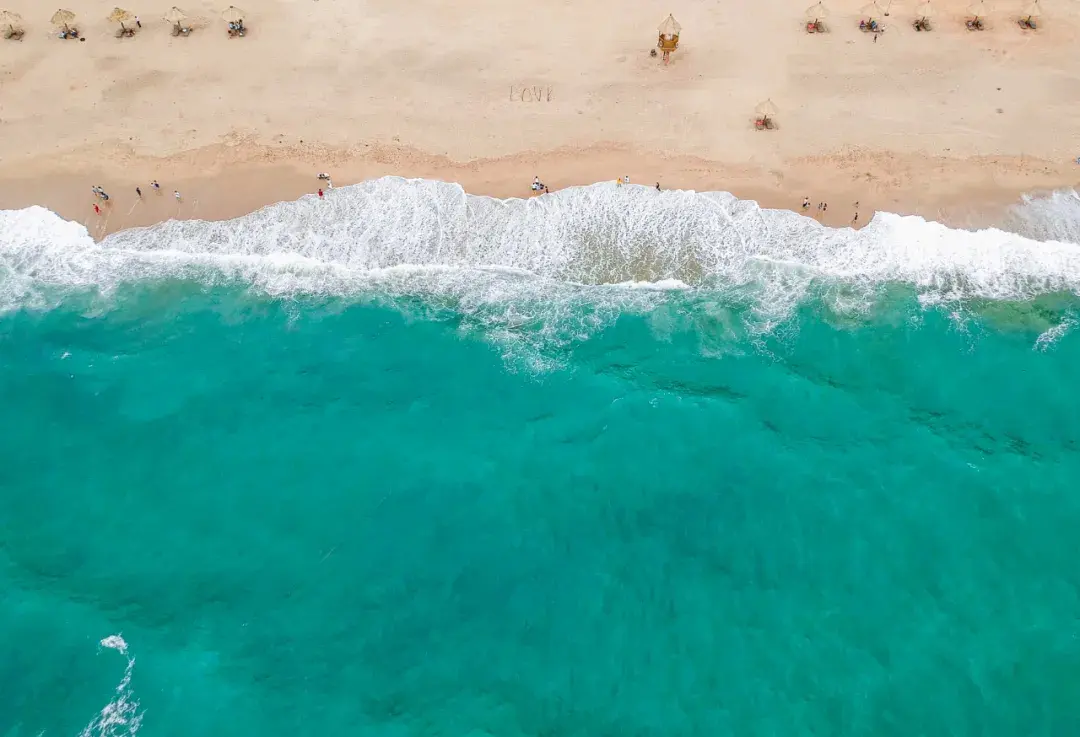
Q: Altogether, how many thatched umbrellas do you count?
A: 11